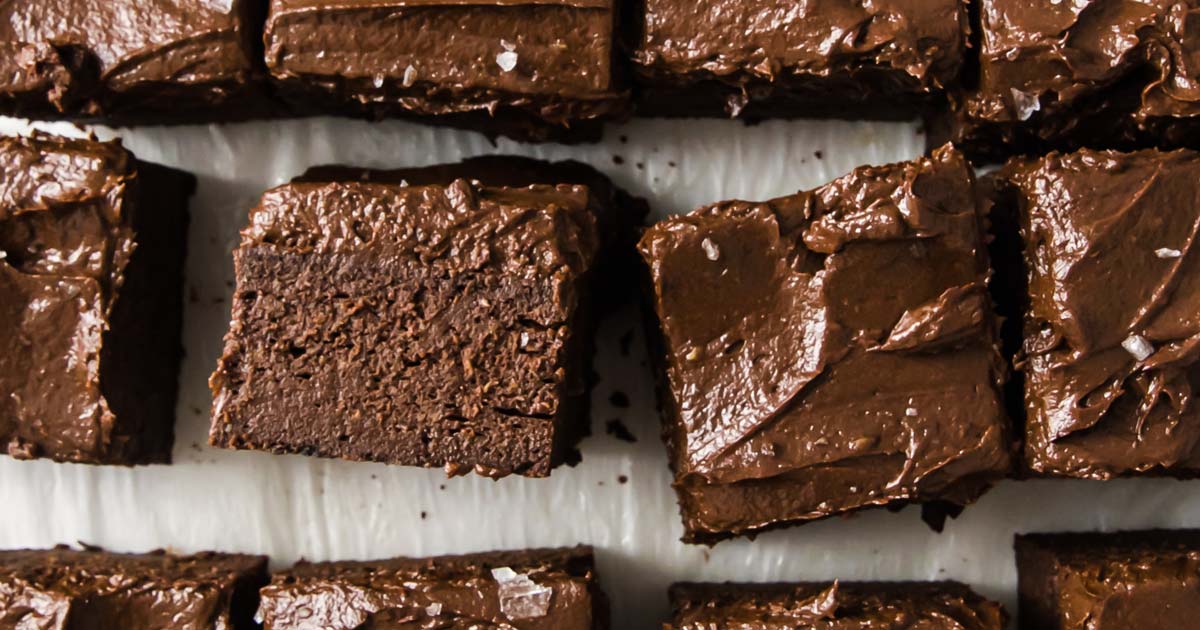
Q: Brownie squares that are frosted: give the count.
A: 12